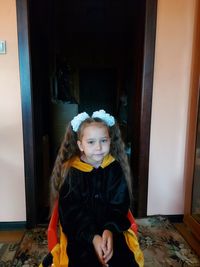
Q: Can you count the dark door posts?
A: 2